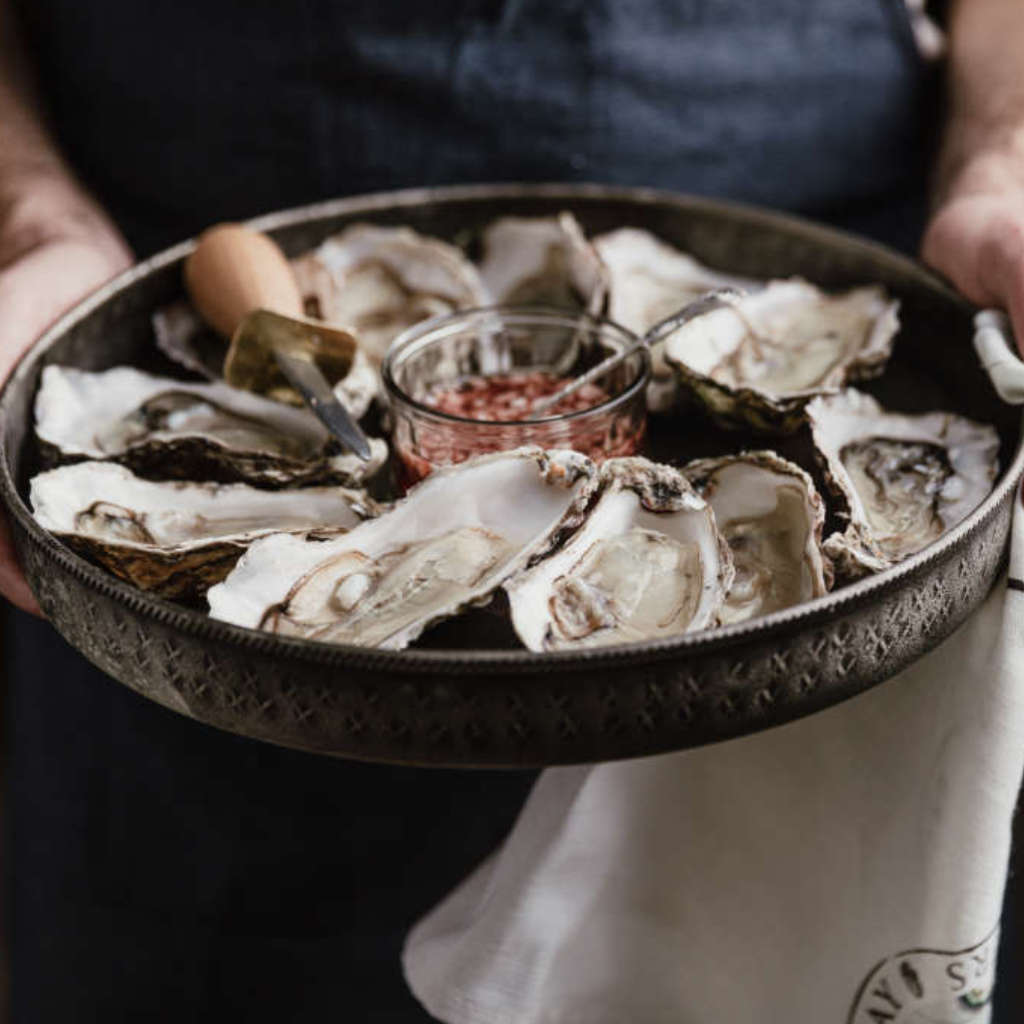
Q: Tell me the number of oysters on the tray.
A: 11